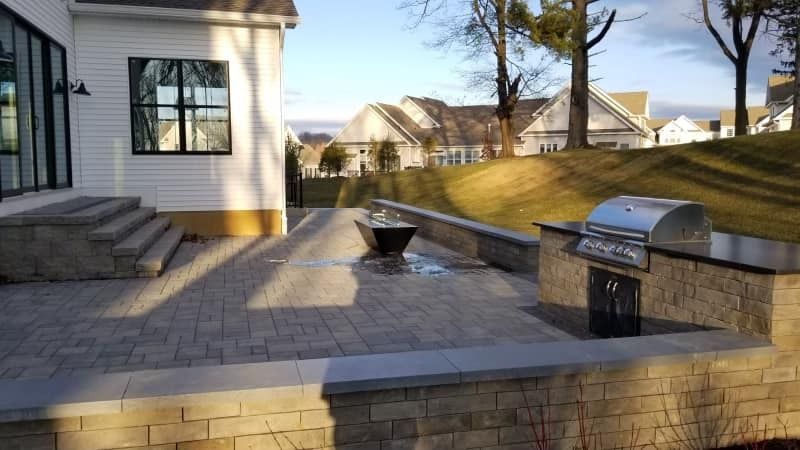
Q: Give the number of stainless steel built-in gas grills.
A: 1